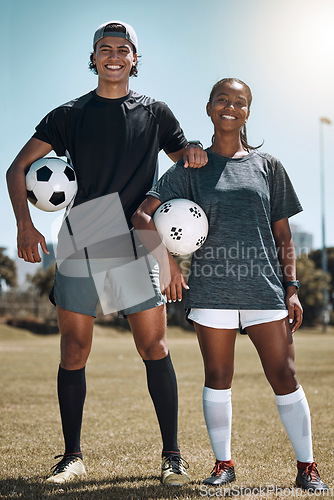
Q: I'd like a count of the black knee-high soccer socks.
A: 2